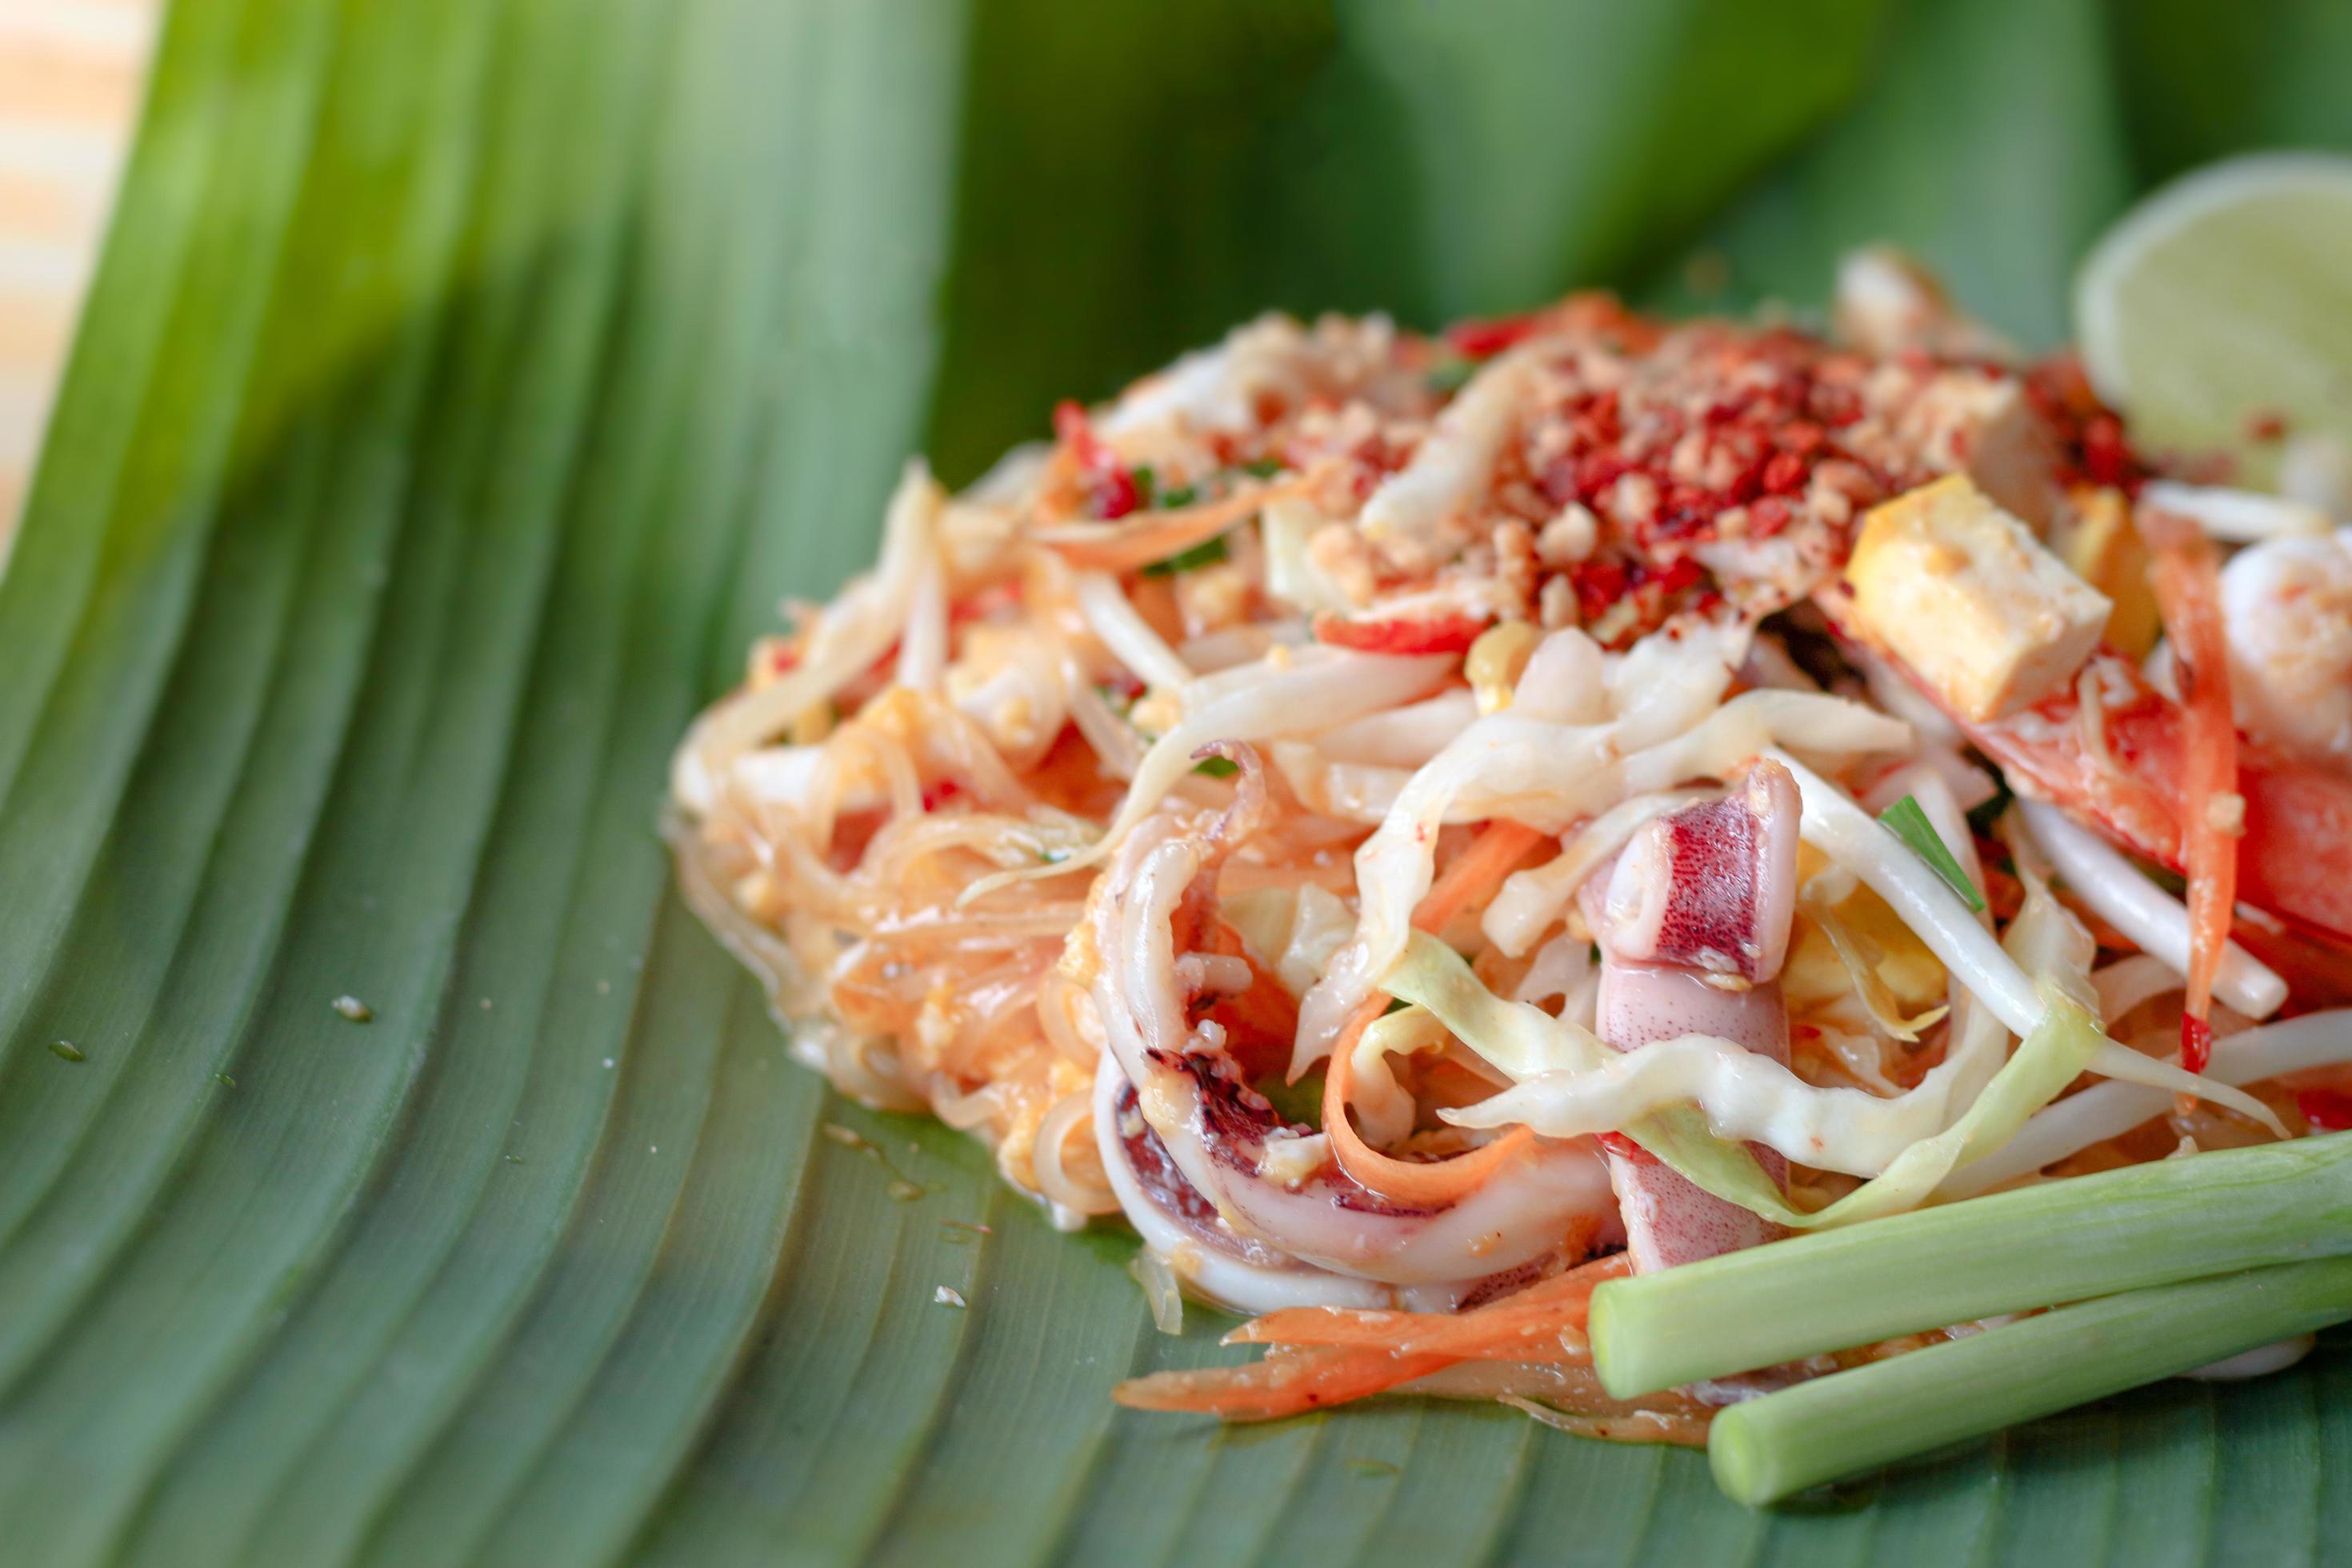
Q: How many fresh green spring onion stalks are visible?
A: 2